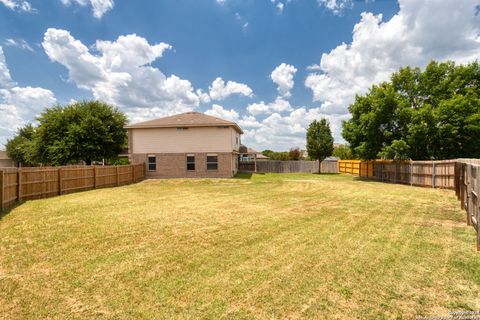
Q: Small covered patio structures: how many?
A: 1